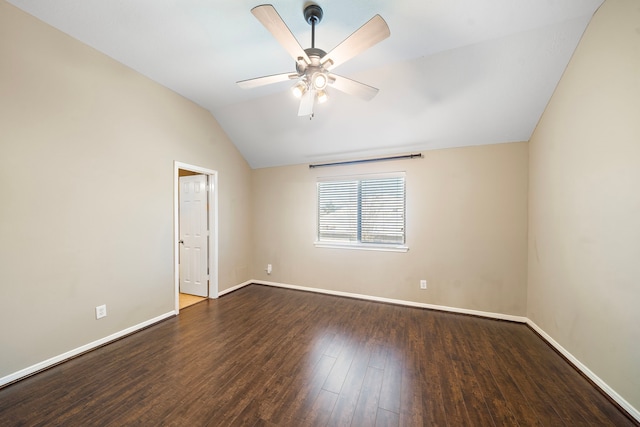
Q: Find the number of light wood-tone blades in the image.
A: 5